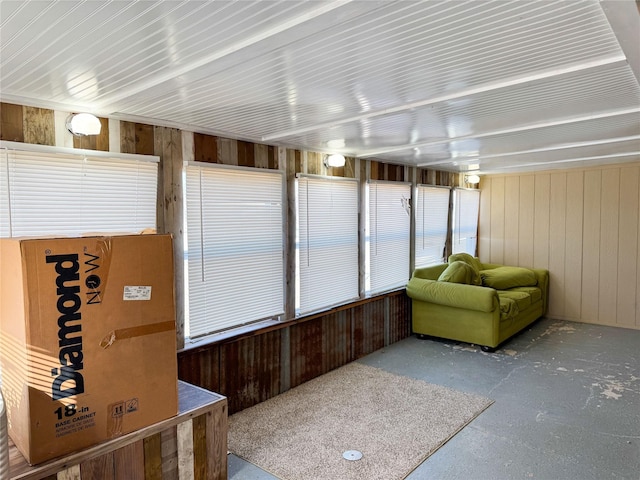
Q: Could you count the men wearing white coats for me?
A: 0